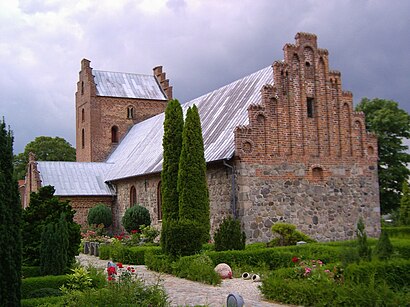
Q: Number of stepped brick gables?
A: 4